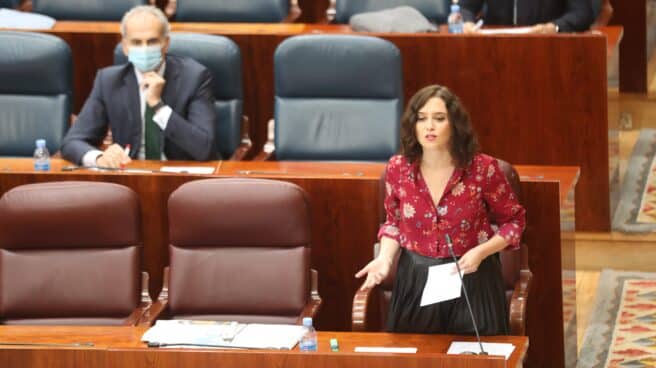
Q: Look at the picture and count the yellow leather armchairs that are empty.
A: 0